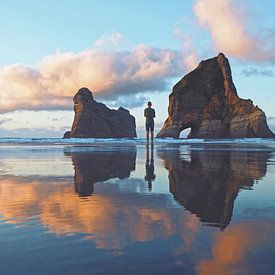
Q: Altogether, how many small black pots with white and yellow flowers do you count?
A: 0